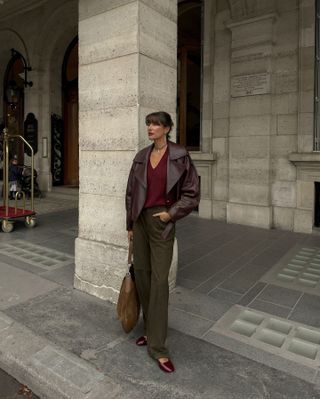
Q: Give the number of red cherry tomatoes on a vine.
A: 0